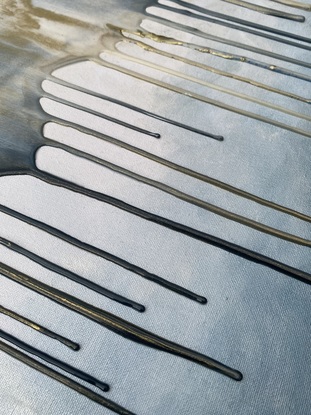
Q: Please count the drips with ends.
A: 8